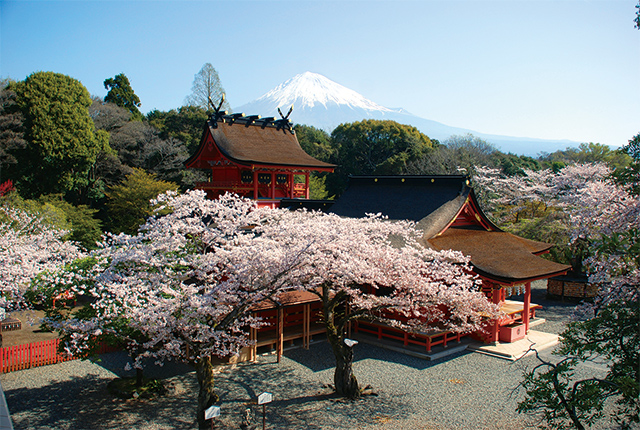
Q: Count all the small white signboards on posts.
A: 2